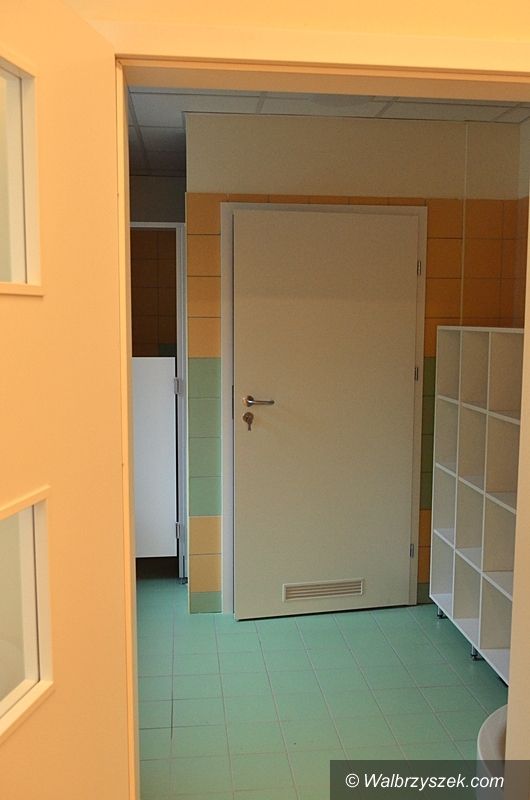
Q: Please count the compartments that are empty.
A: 12